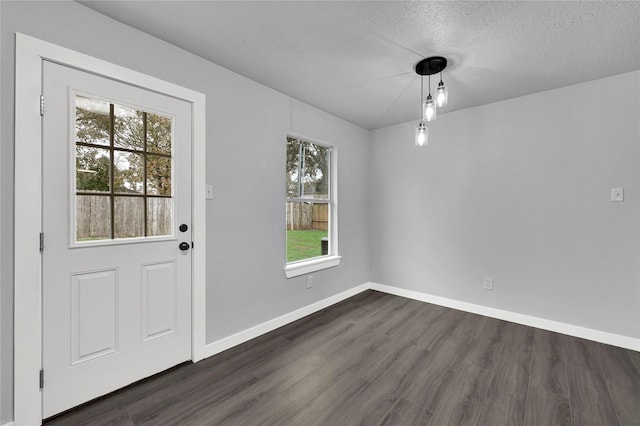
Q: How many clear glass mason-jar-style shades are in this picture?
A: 3